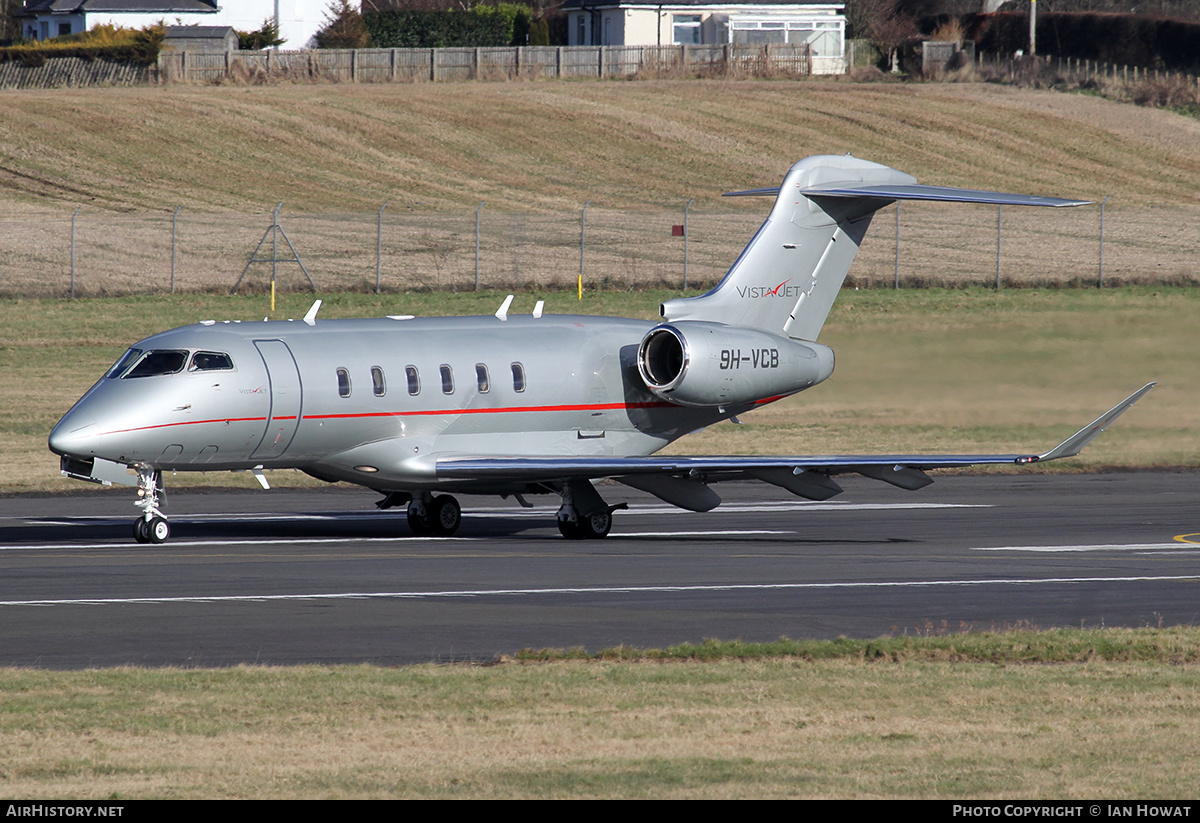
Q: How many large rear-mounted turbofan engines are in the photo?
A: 1